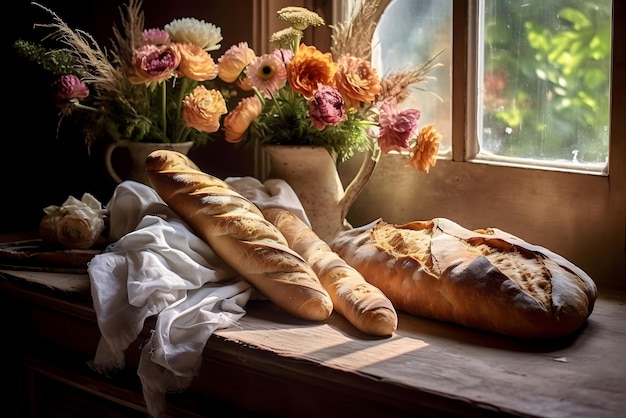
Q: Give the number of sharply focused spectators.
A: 0